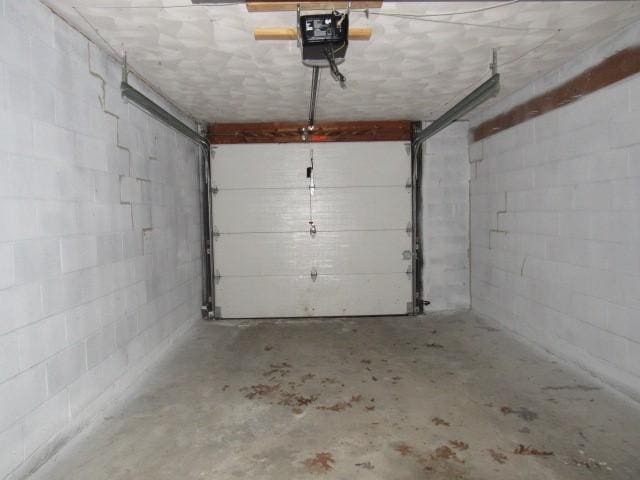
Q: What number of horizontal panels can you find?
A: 4